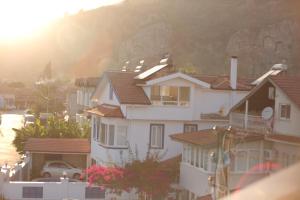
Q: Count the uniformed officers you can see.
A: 0